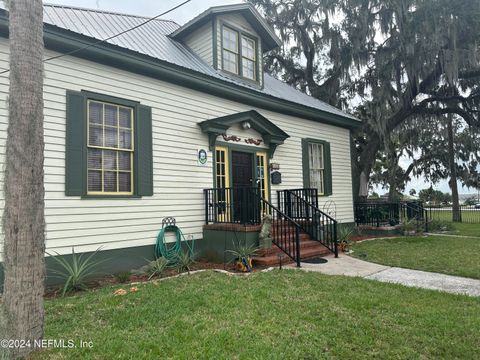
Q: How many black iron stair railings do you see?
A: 2